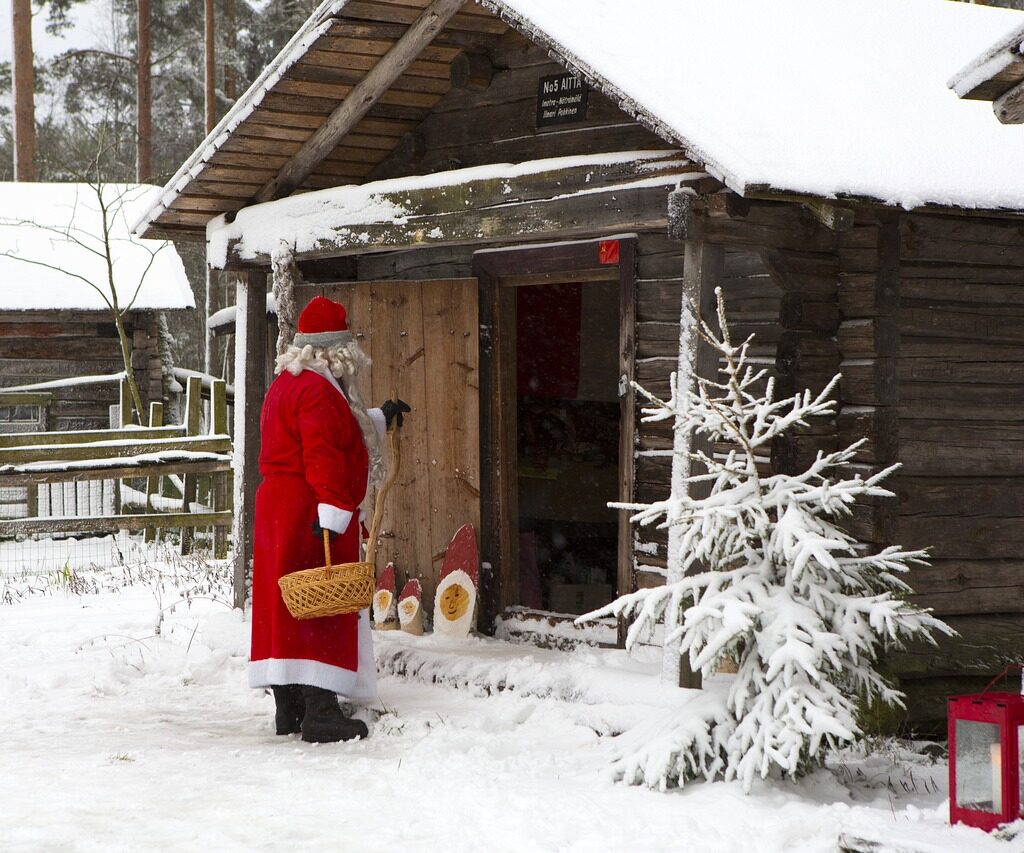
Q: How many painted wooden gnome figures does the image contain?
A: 3